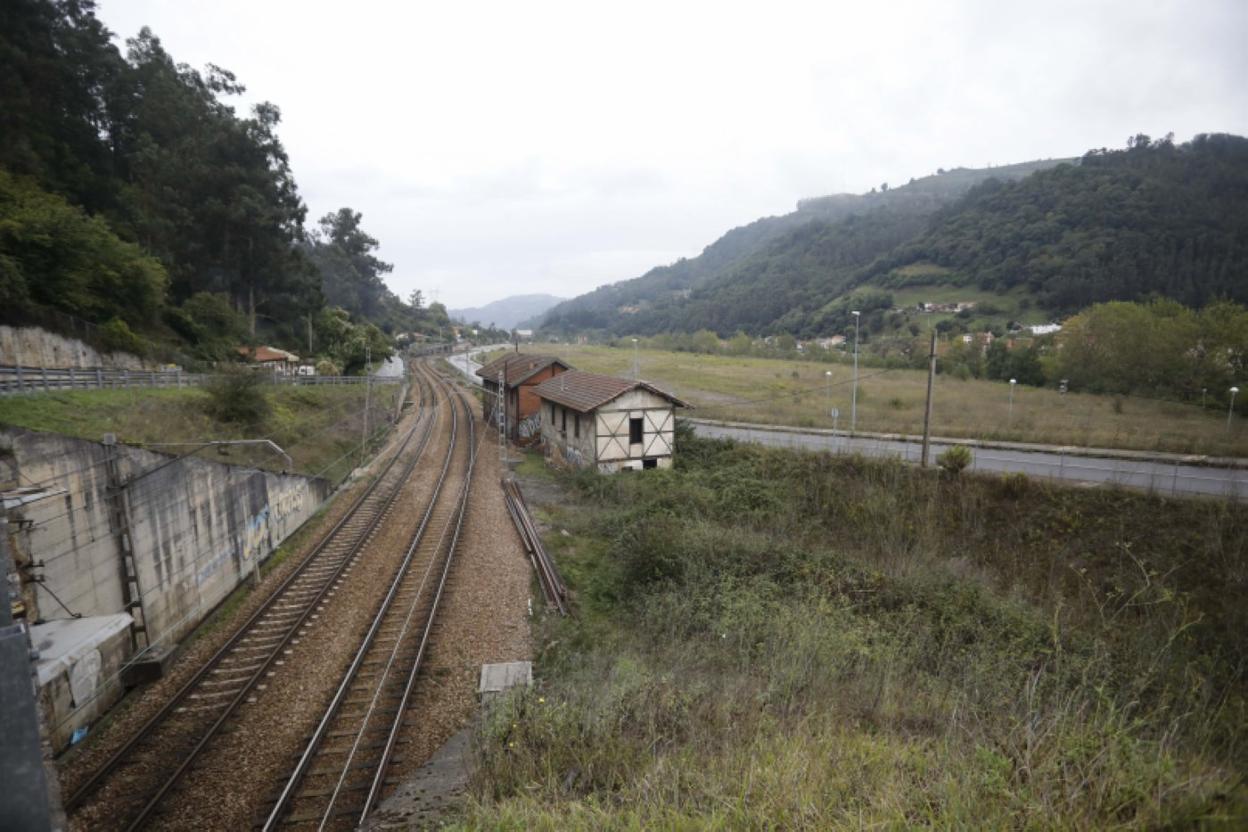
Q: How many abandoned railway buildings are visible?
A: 2